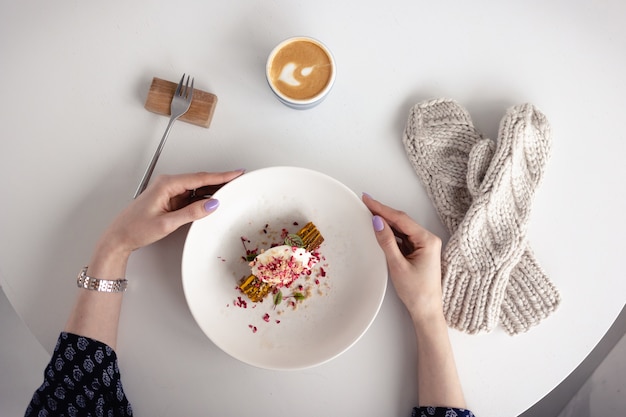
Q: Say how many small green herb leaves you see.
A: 4